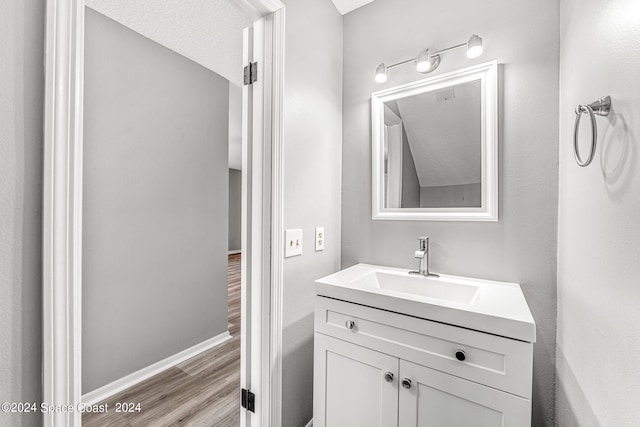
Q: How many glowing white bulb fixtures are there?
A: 3